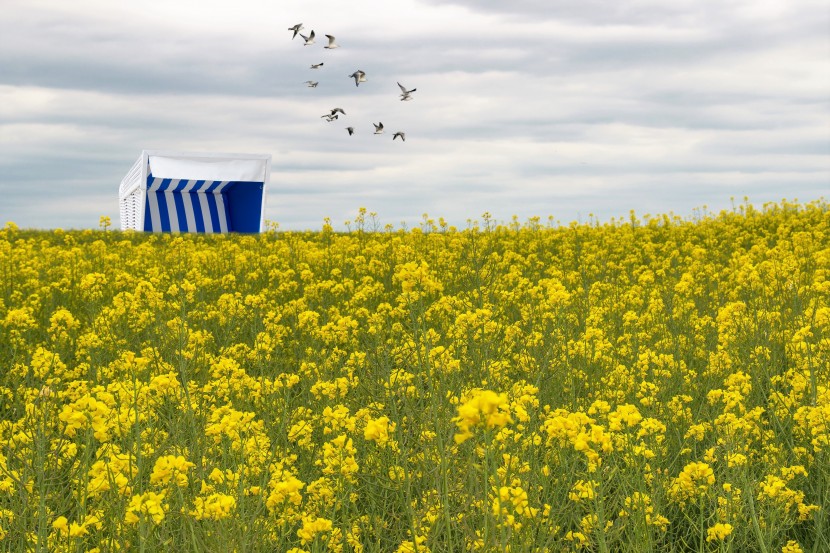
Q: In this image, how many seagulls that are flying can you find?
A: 12